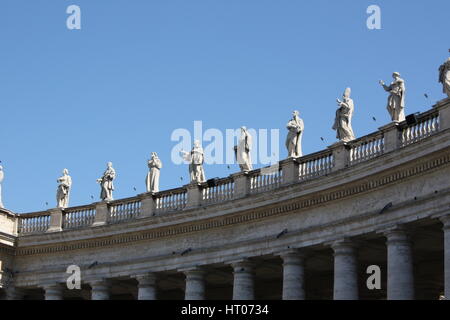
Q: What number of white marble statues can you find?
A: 10